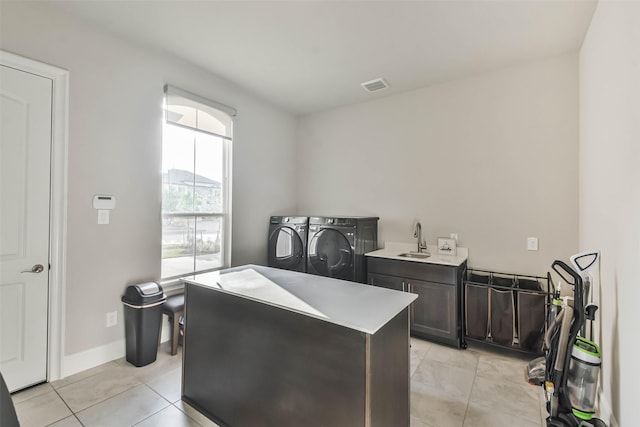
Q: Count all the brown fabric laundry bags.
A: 3